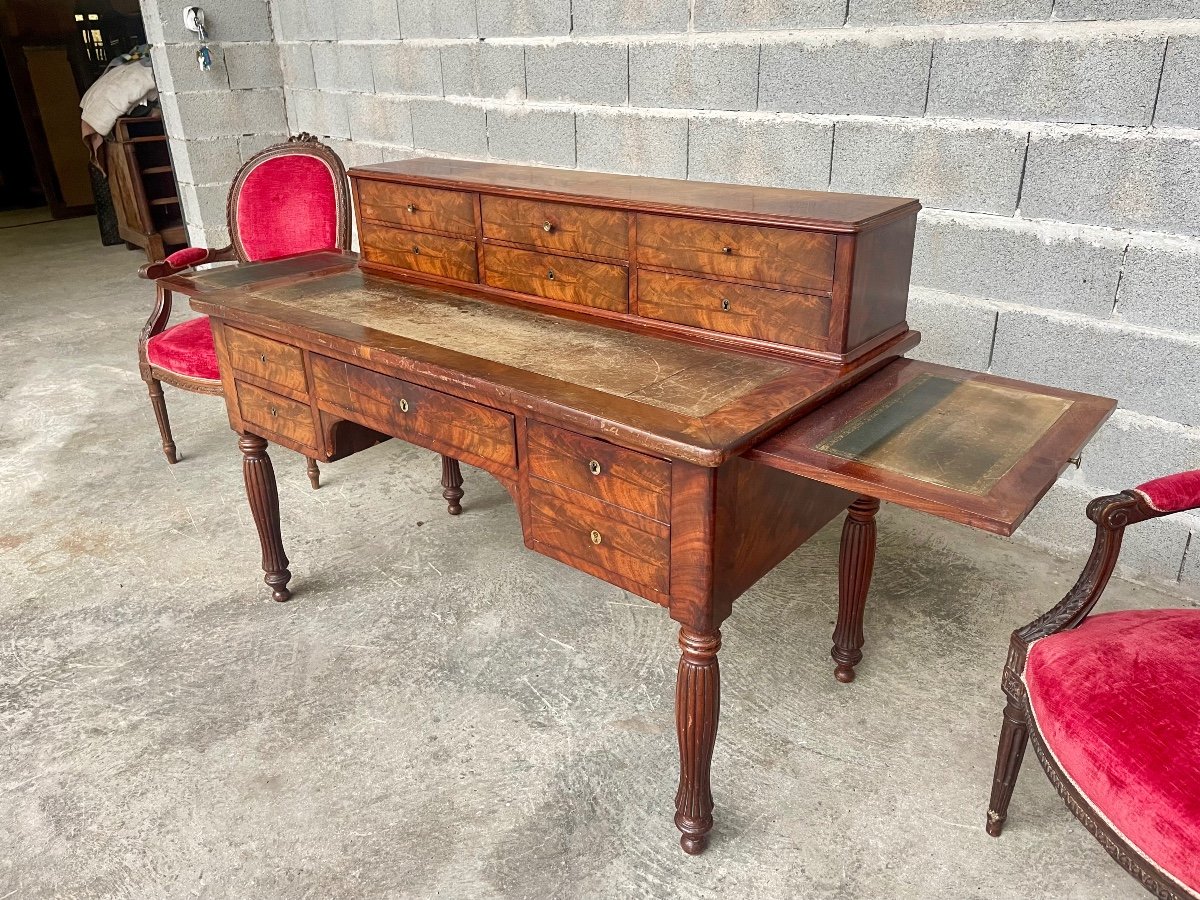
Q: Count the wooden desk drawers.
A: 11